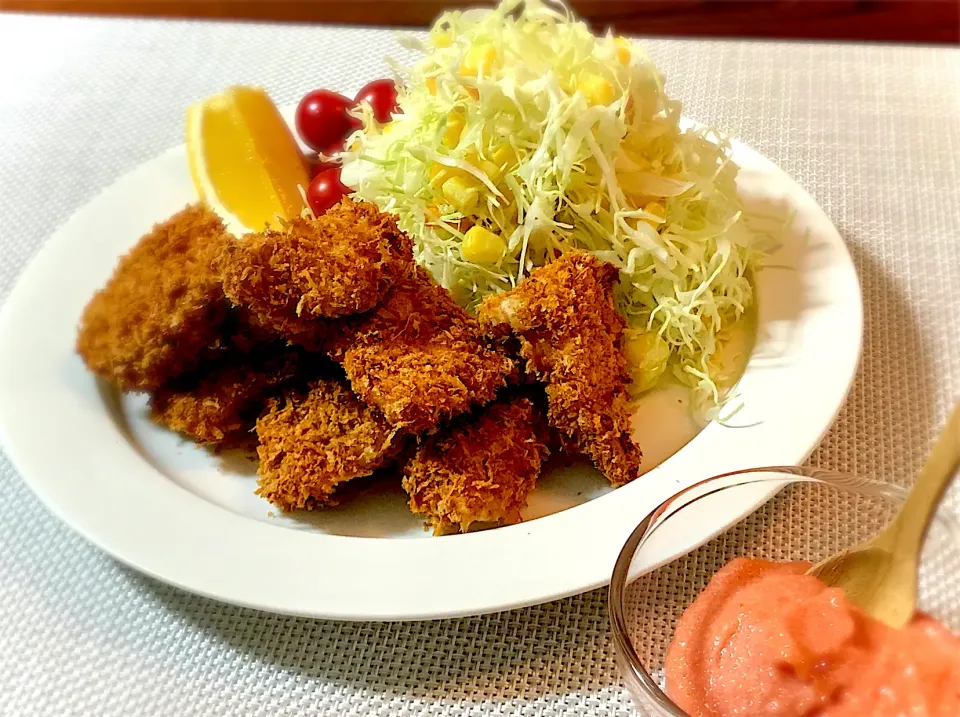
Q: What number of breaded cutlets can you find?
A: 7